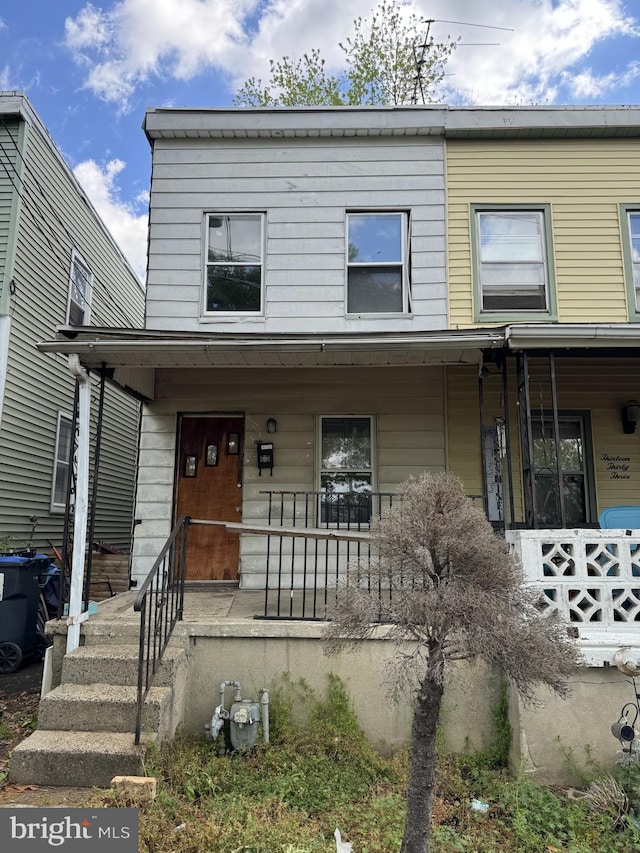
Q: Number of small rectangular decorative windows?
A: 3